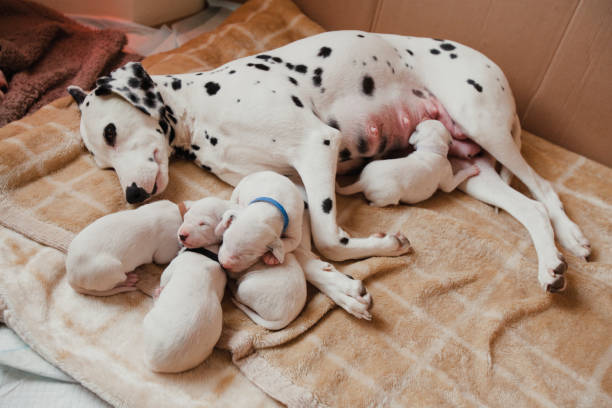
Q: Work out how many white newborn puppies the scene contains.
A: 5